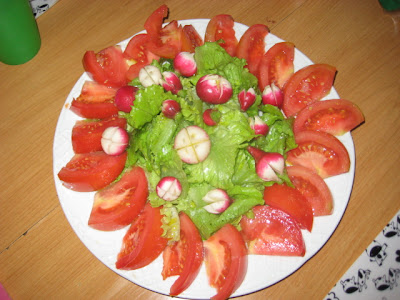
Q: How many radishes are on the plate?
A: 15